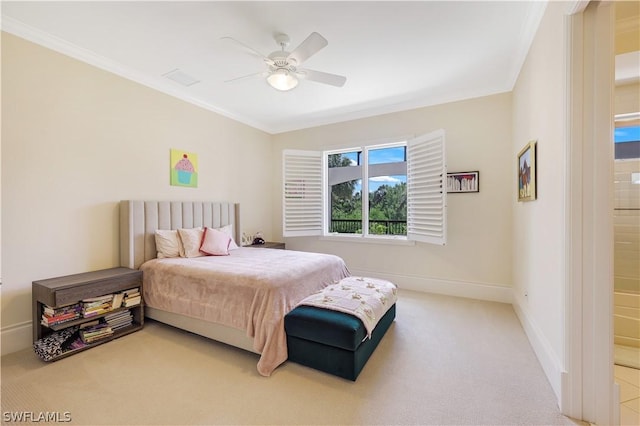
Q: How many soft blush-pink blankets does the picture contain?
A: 1